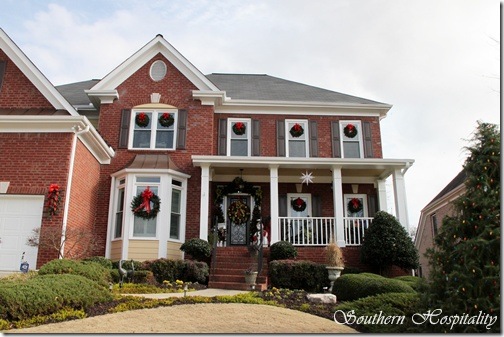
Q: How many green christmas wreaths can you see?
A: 9